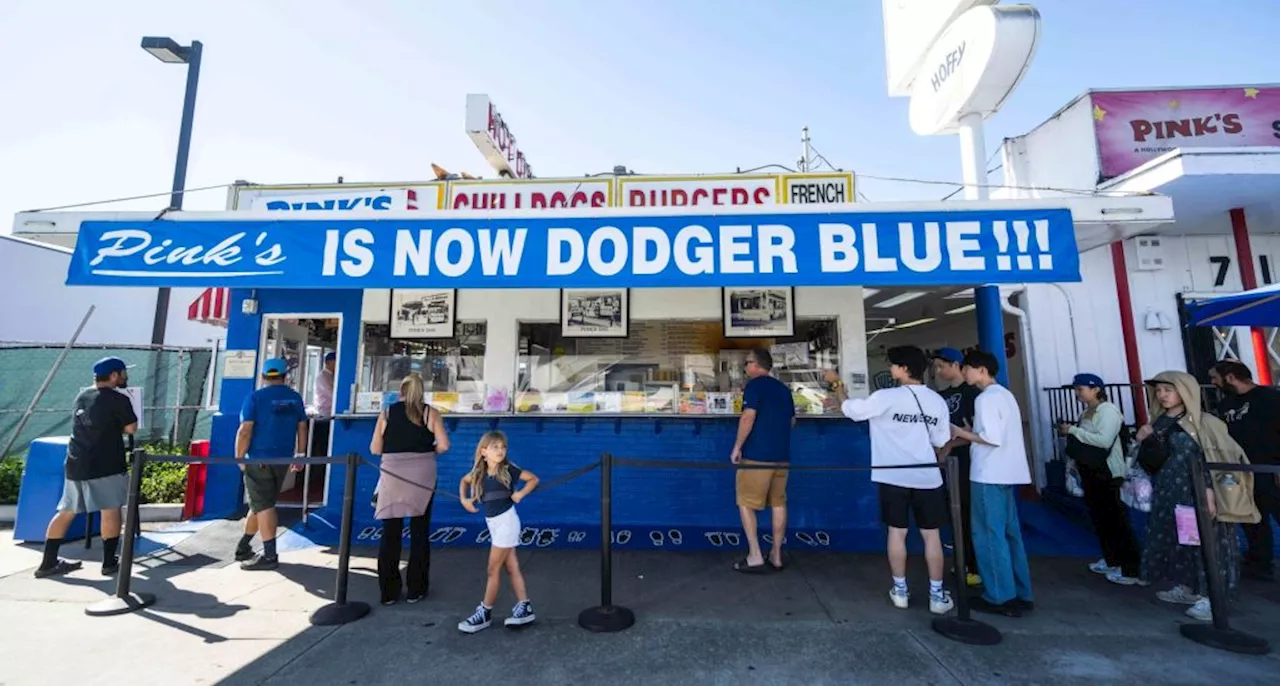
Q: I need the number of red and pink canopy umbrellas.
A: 0